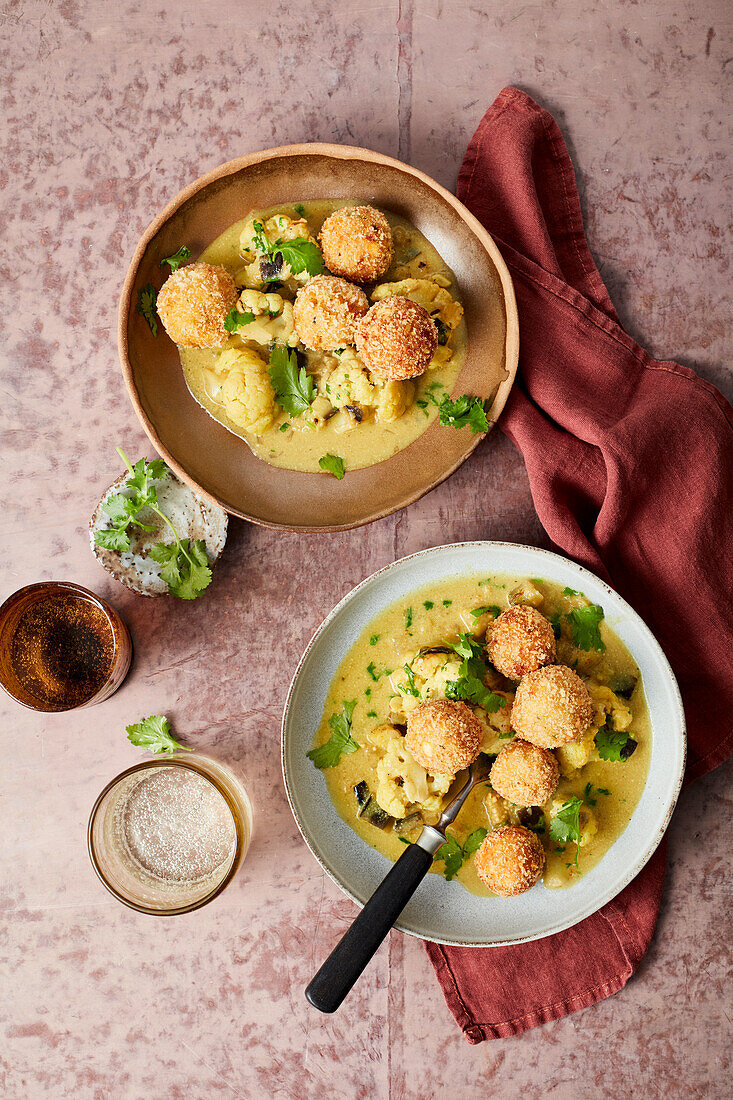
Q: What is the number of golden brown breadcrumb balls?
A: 9